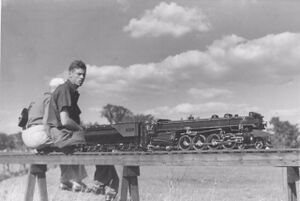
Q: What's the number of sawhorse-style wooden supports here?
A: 3